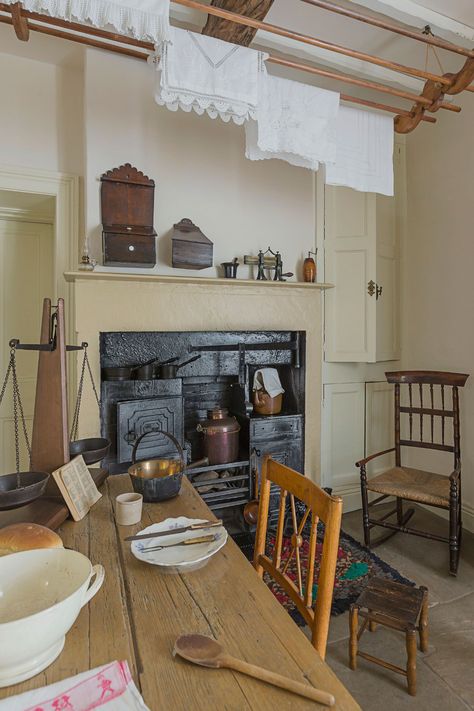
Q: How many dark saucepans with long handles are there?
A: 3